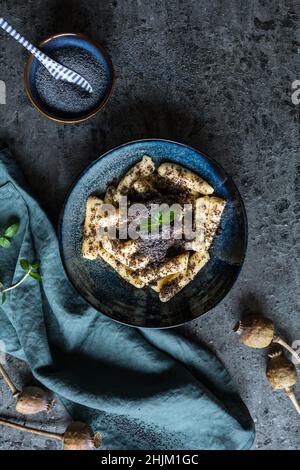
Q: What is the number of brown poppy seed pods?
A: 4